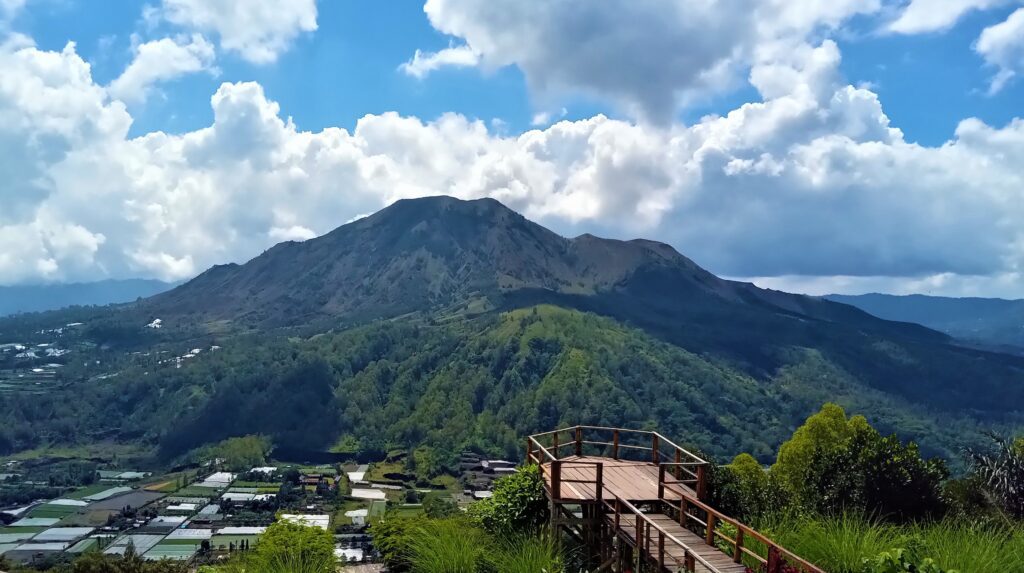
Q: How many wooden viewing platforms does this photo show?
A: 1